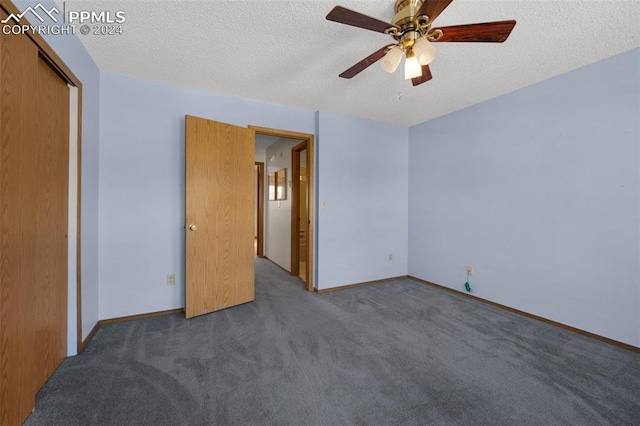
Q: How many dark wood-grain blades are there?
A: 5